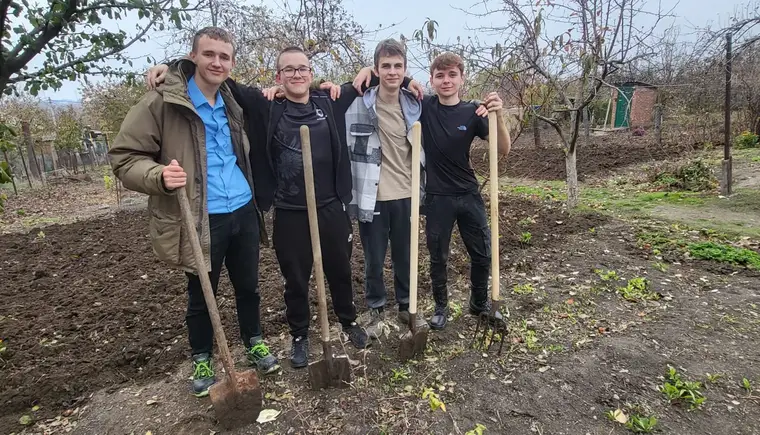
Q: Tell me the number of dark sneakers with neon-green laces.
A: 2